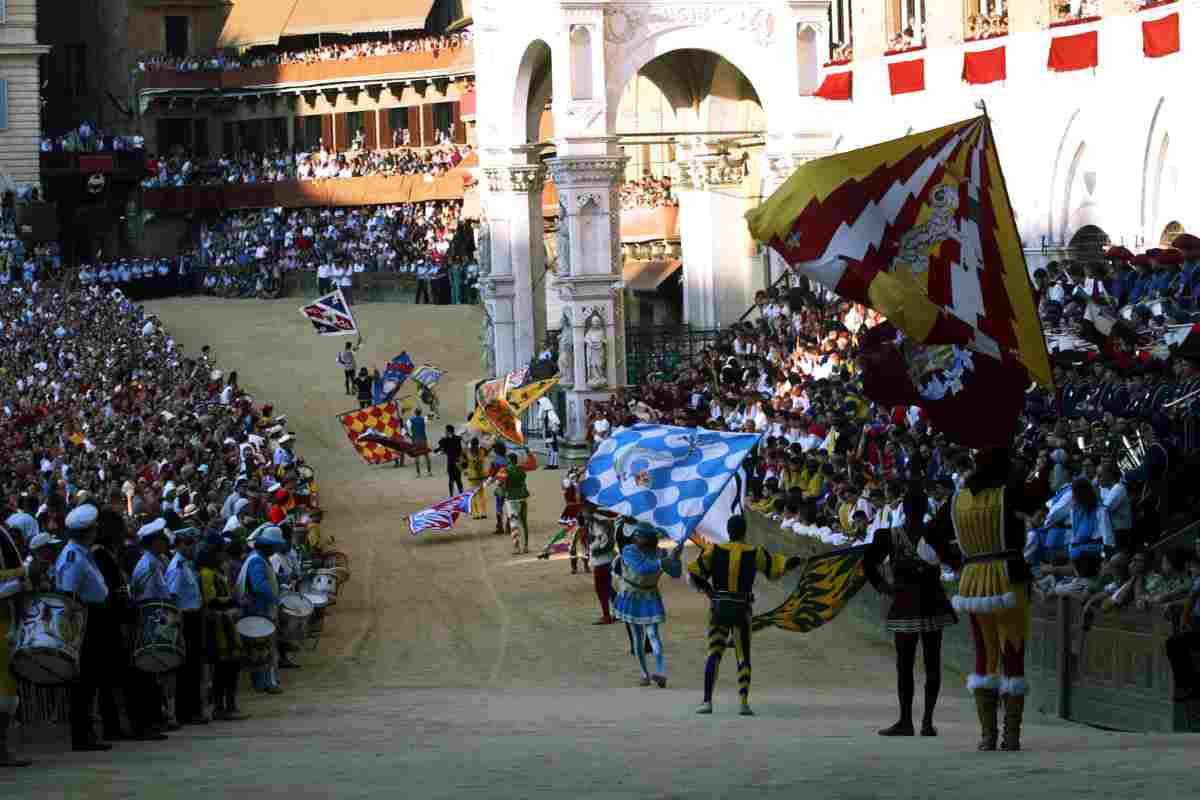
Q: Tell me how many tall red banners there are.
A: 5